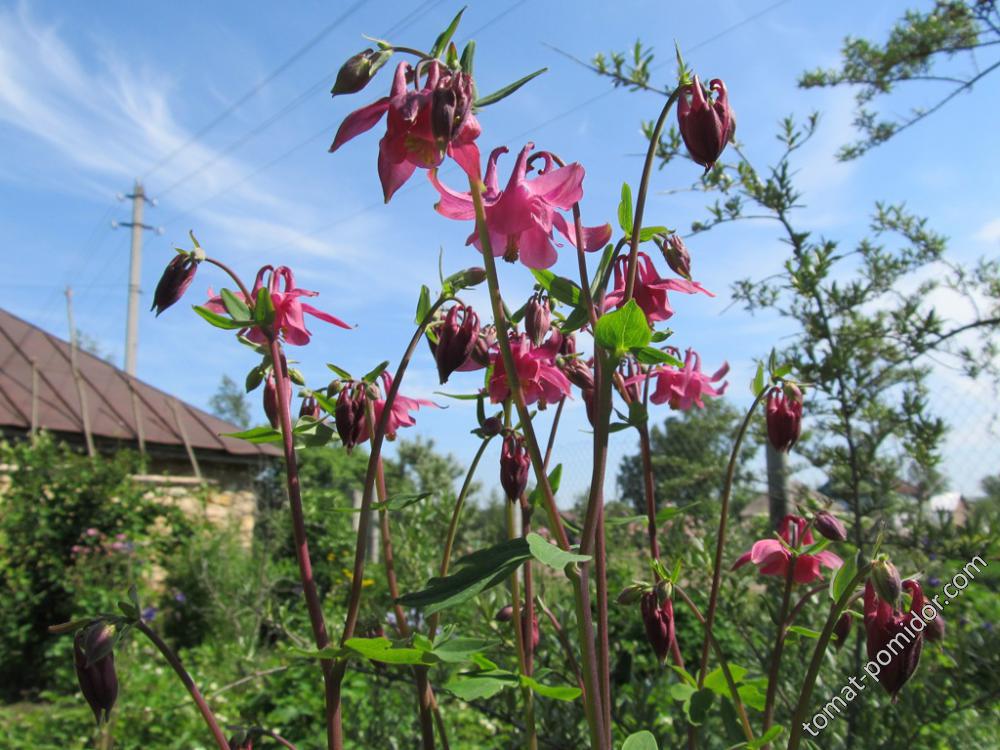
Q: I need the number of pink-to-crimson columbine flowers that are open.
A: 8